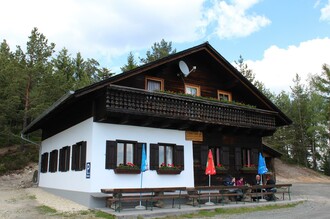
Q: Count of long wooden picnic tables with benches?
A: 3